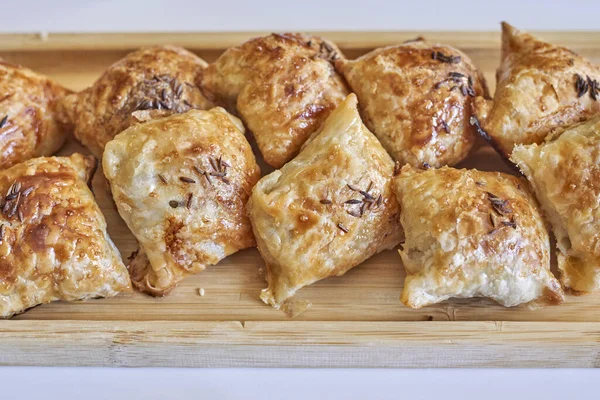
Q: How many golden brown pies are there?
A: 10